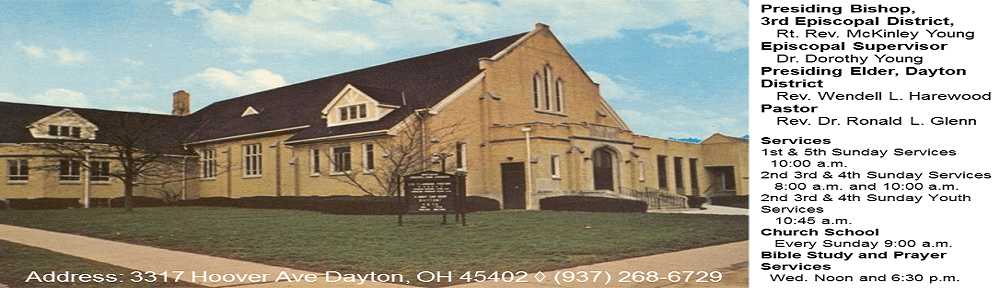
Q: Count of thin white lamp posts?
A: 2